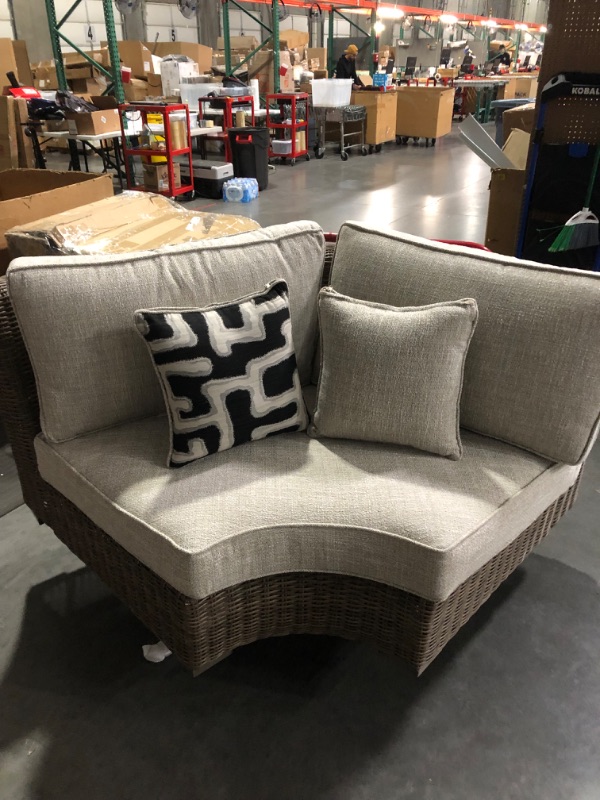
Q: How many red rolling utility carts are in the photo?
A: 3